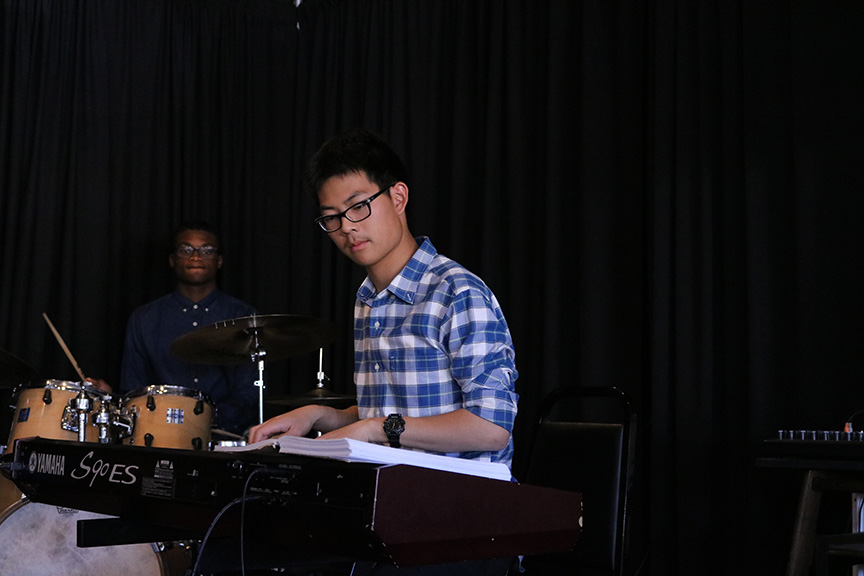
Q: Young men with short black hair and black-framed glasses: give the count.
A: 2